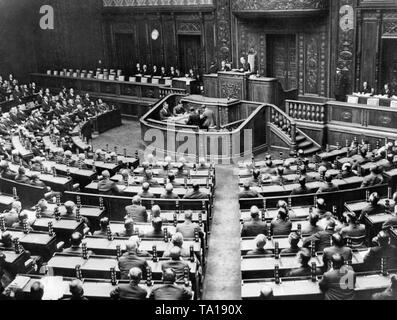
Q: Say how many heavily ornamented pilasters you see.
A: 2